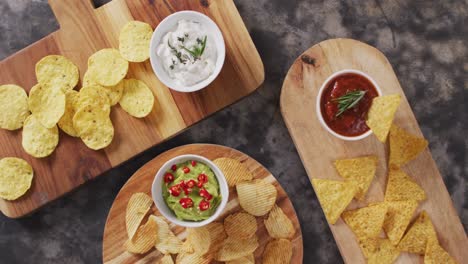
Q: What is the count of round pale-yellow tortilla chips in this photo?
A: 12